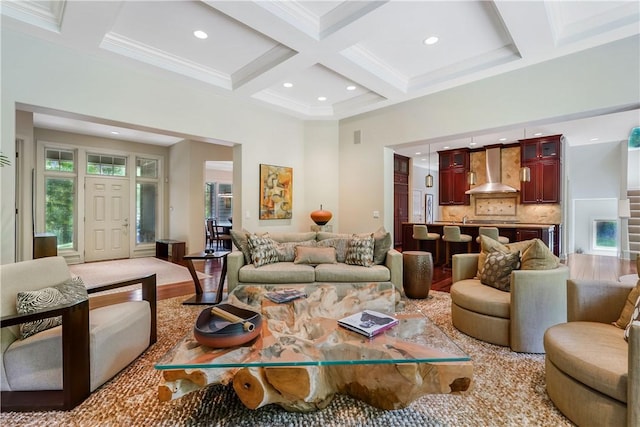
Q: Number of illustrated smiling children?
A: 0